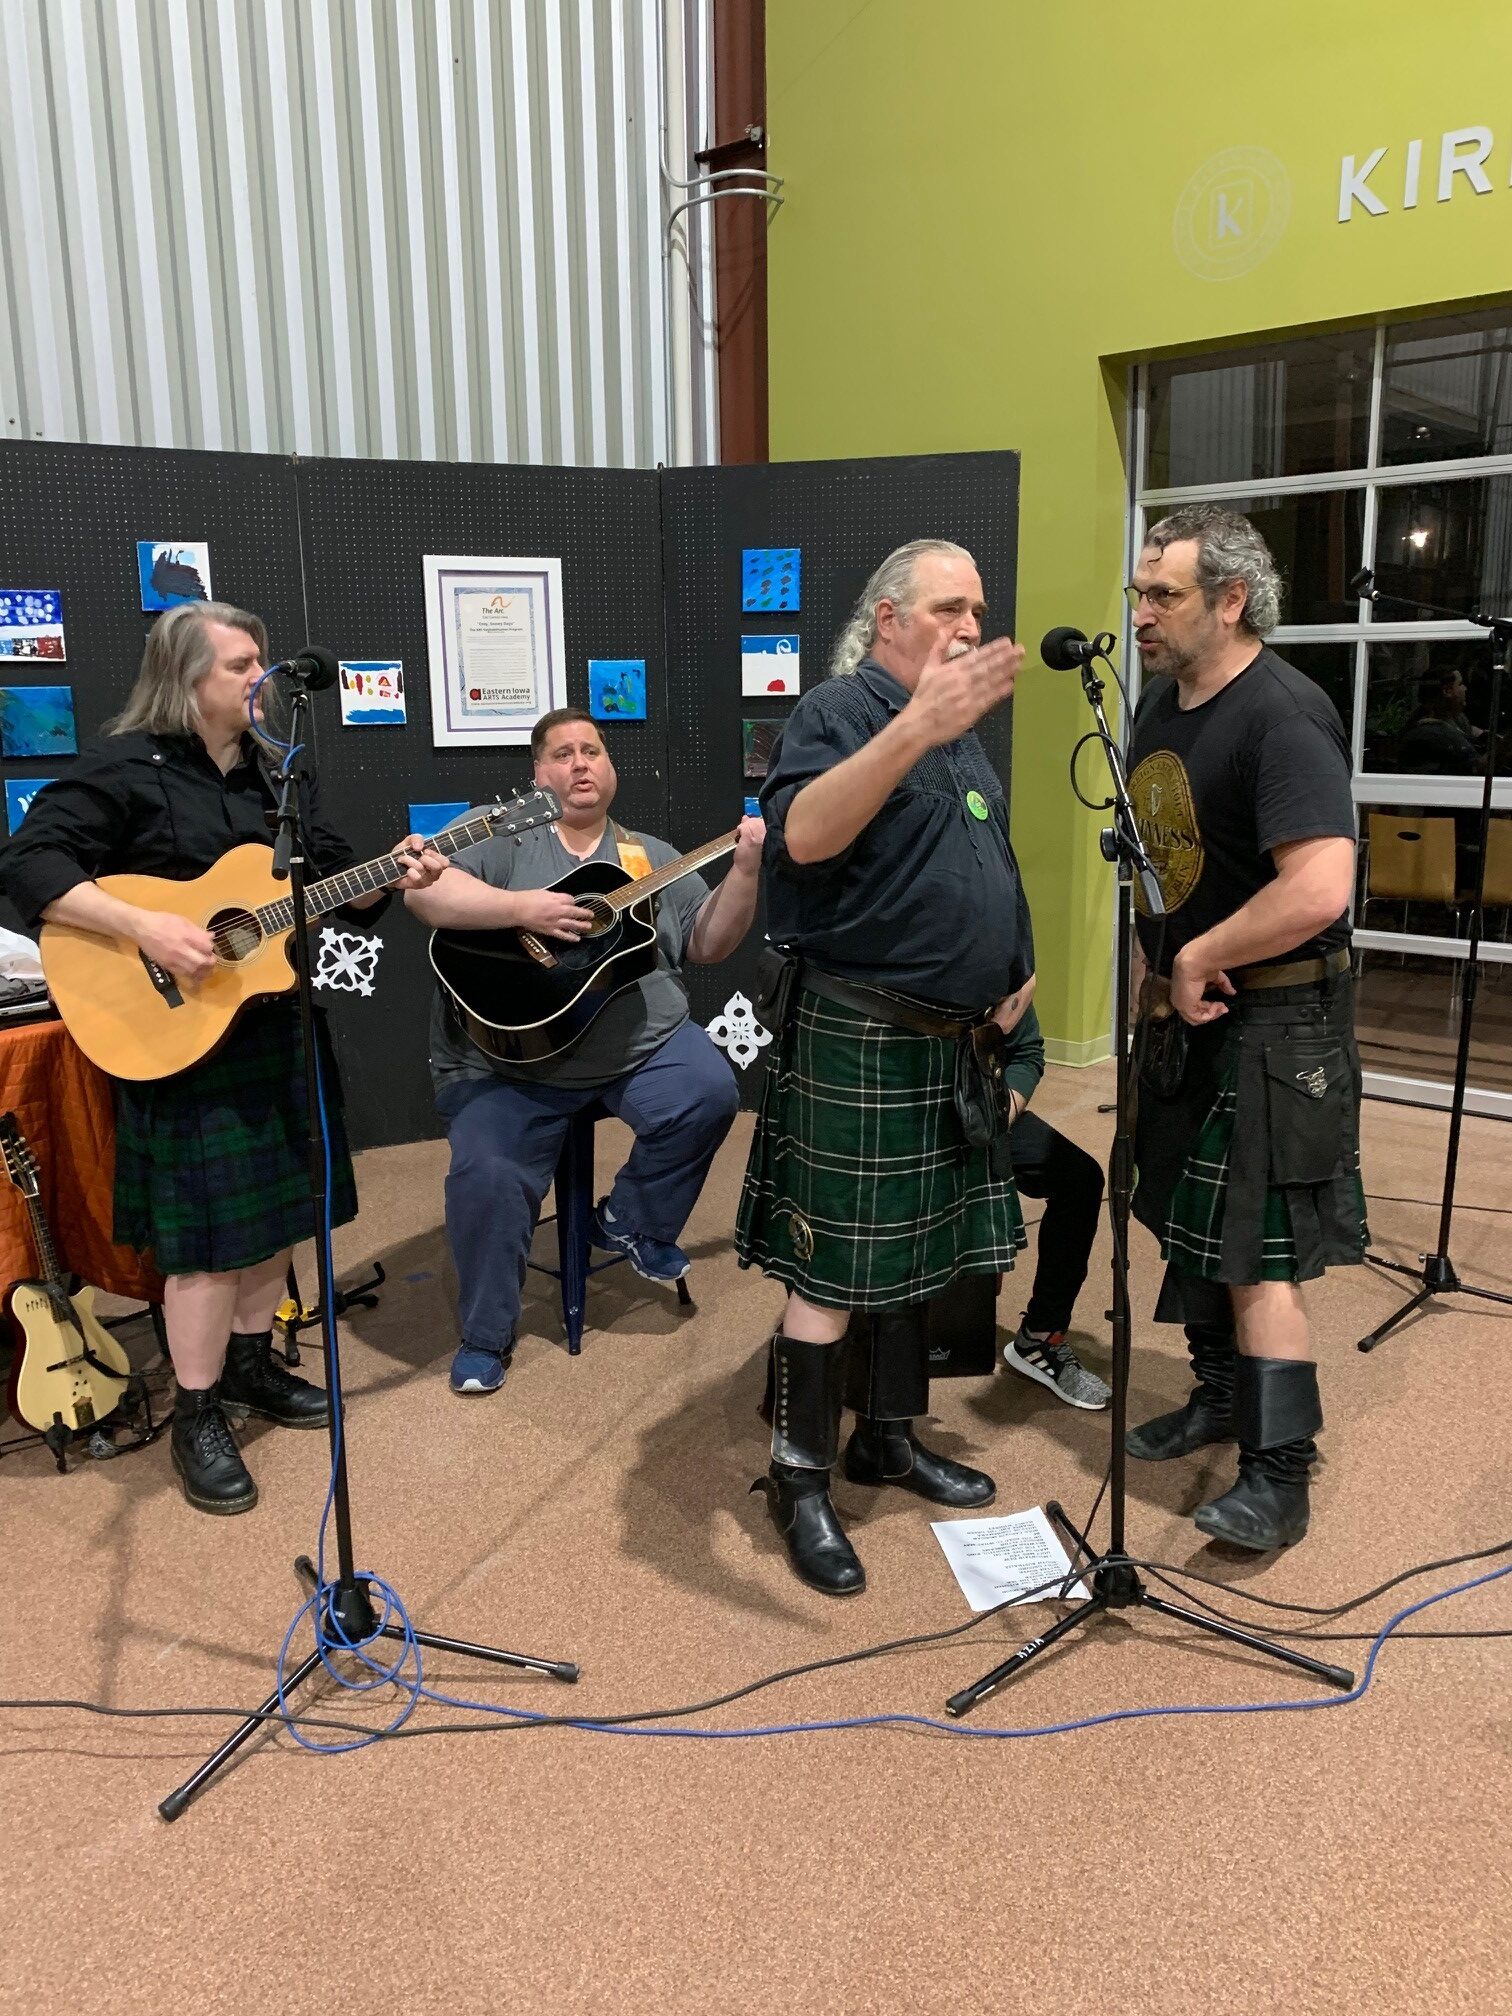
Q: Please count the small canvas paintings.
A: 11